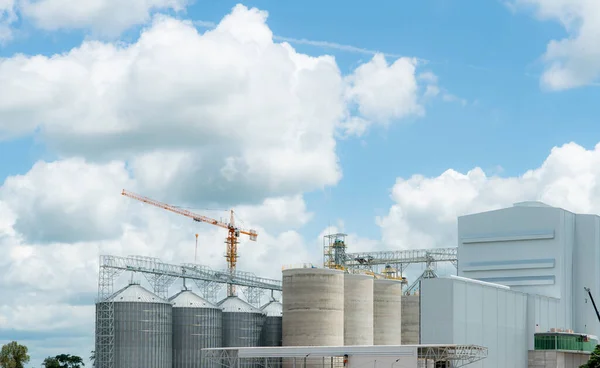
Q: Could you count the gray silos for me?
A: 4